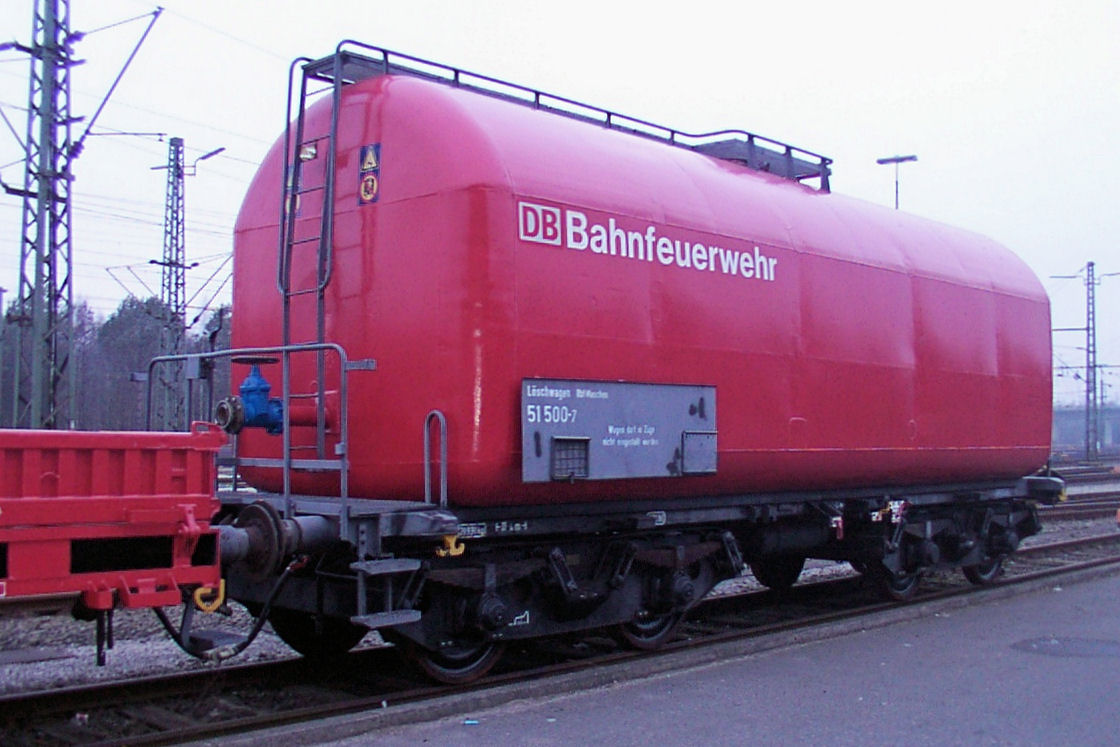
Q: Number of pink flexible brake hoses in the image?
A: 0